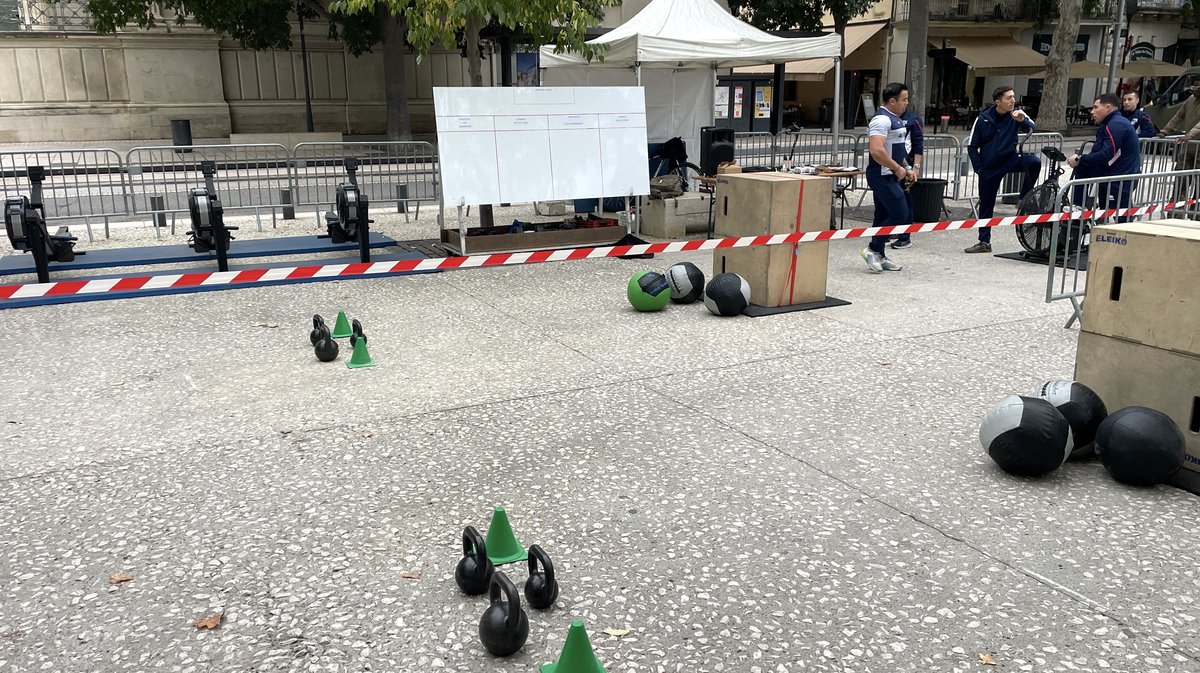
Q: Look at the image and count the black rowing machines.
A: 3